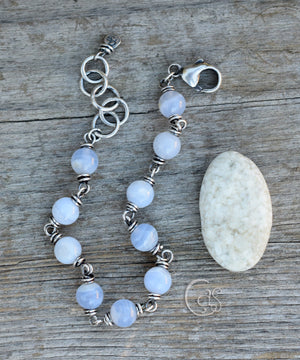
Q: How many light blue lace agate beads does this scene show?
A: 10